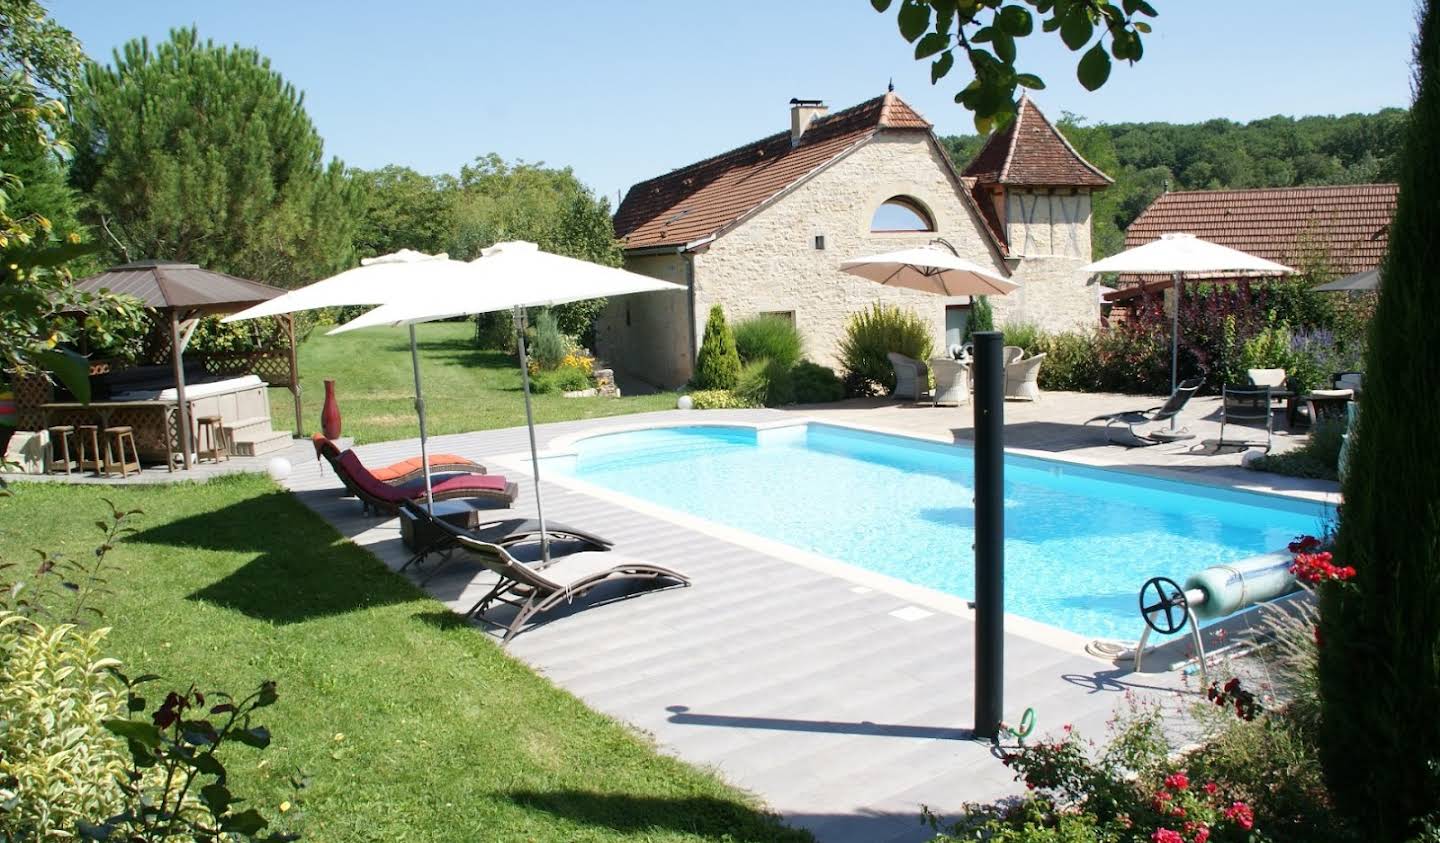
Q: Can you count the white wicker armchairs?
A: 4